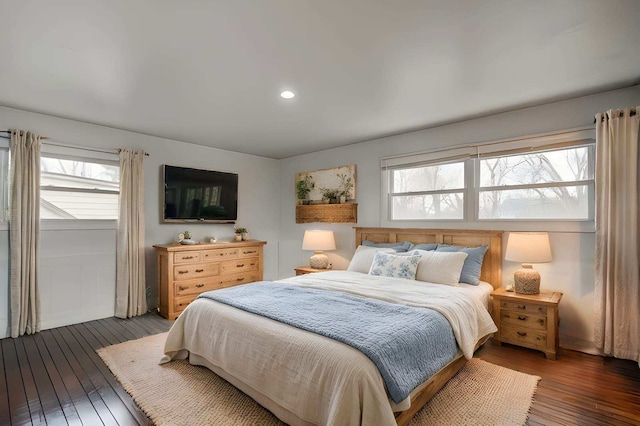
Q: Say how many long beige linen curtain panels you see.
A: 3